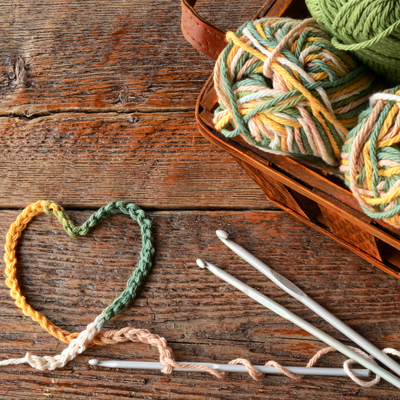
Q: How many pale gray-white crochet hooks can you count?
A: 3